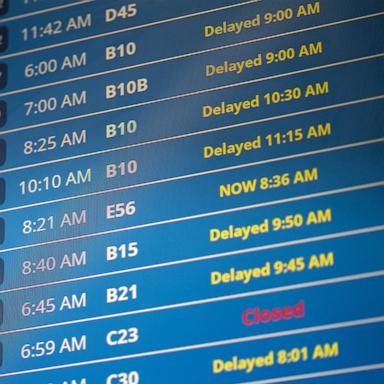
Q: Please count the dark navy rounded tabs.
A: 10